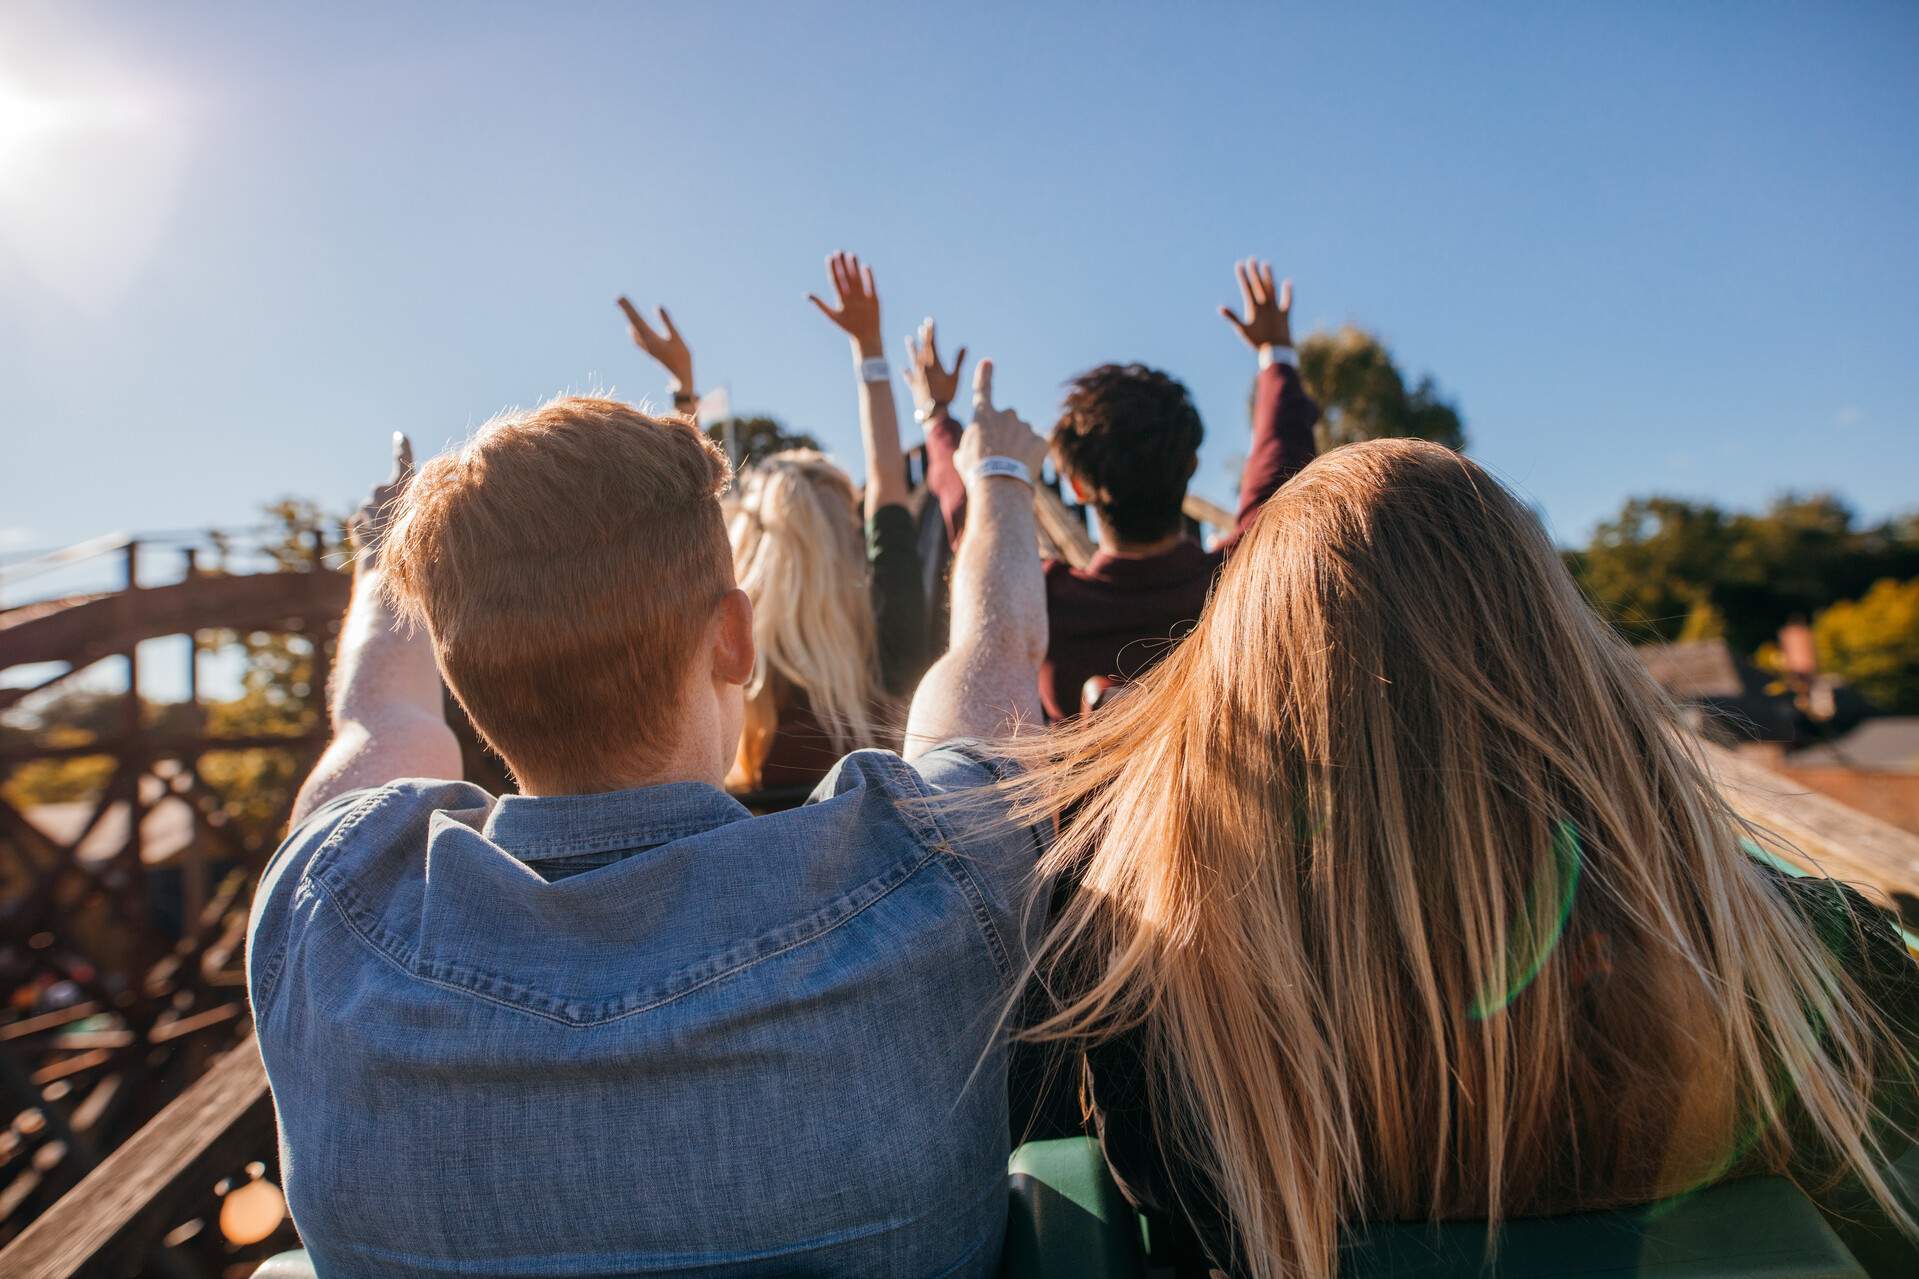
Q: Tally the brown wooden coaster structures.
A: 1